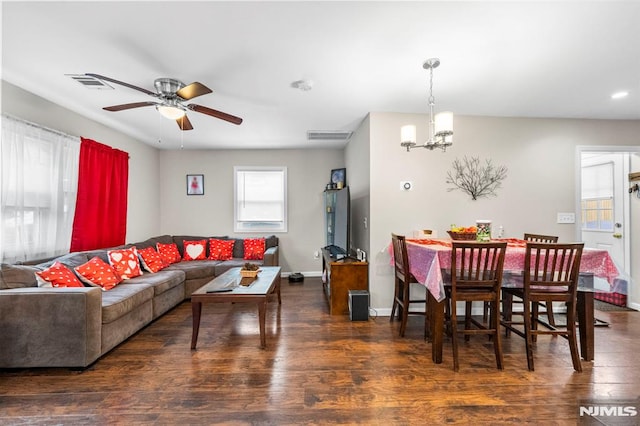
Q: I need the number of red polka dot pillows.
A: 6